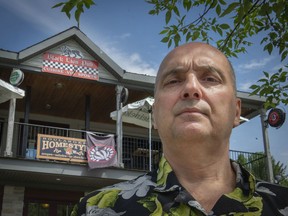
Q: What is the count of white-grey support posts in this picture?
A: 3